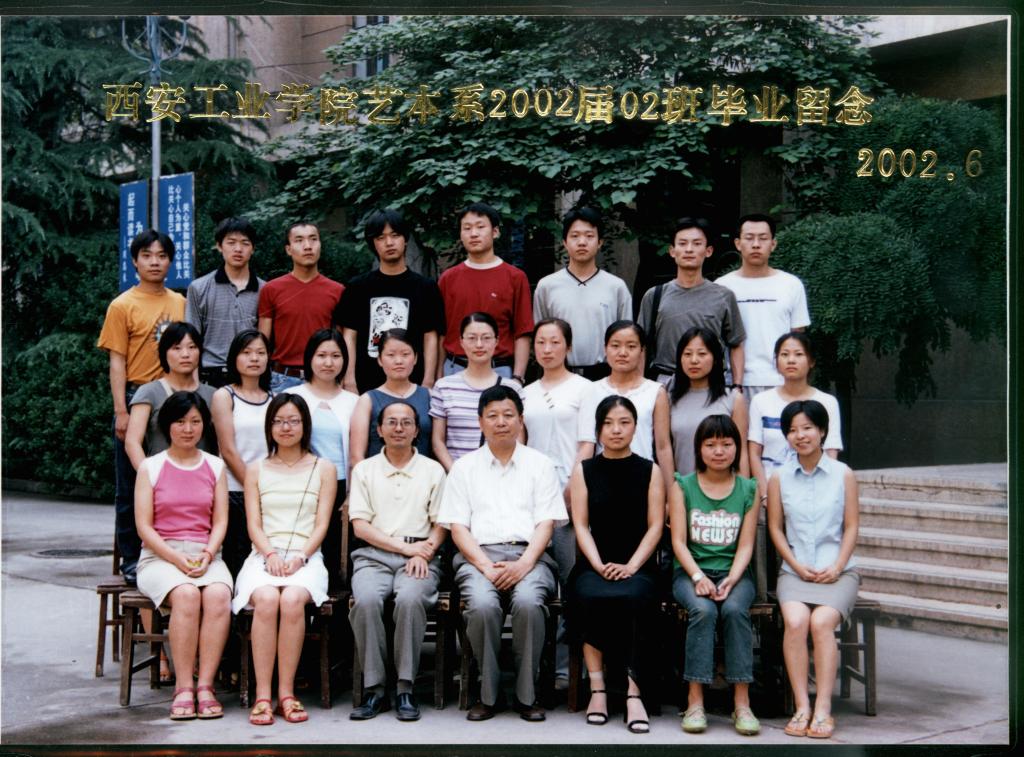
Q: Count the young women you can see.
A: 14